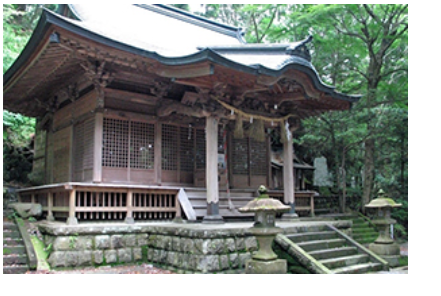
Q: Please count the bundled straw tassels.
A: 3